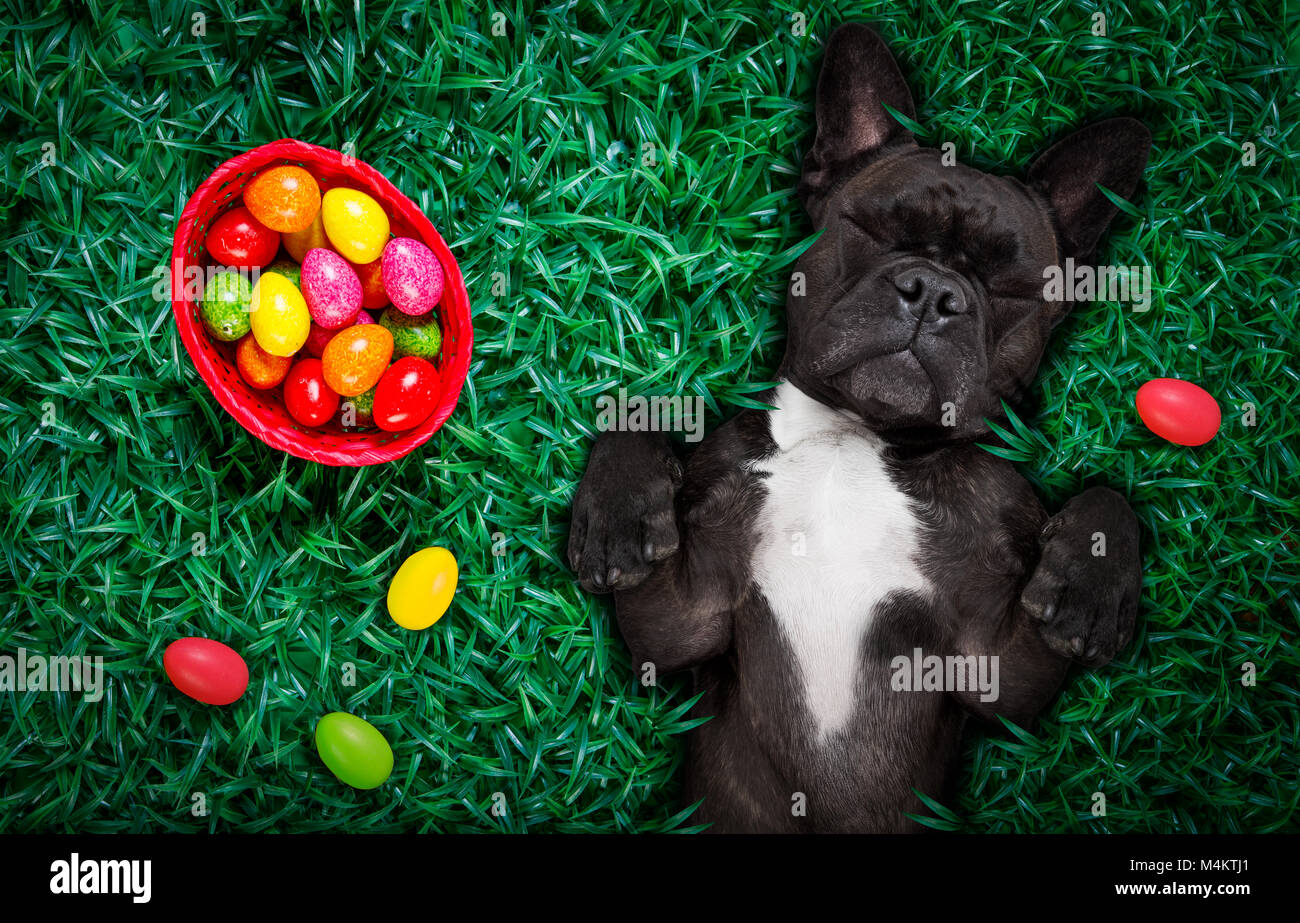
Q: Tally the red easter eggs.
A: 5